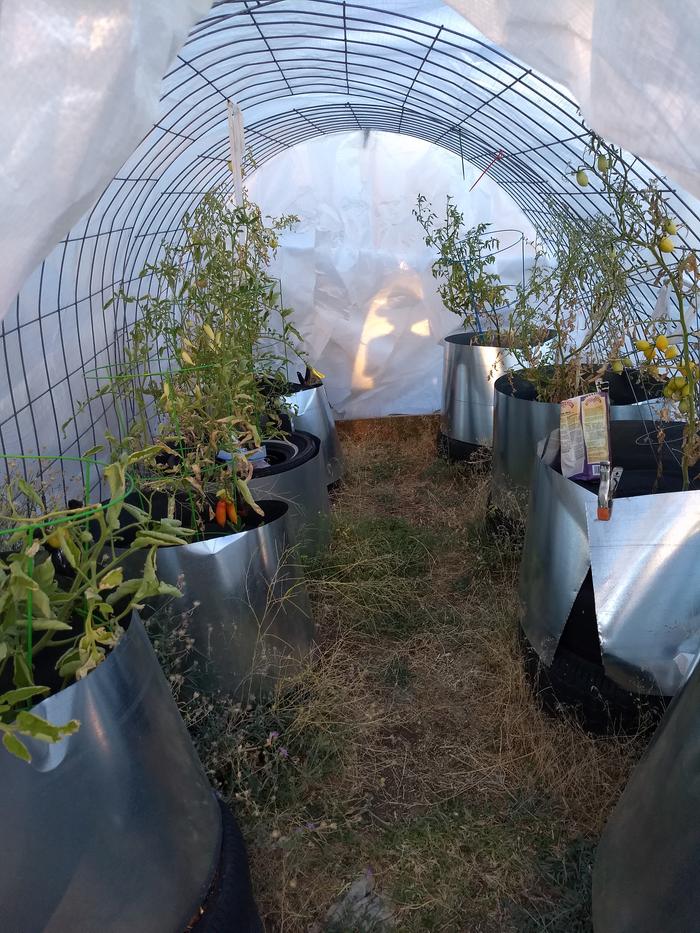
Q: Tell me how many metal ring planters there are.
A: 8